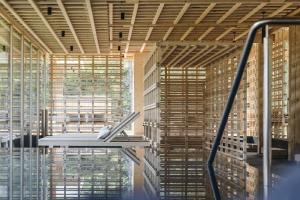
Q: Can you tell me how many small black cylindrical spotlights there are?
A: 6